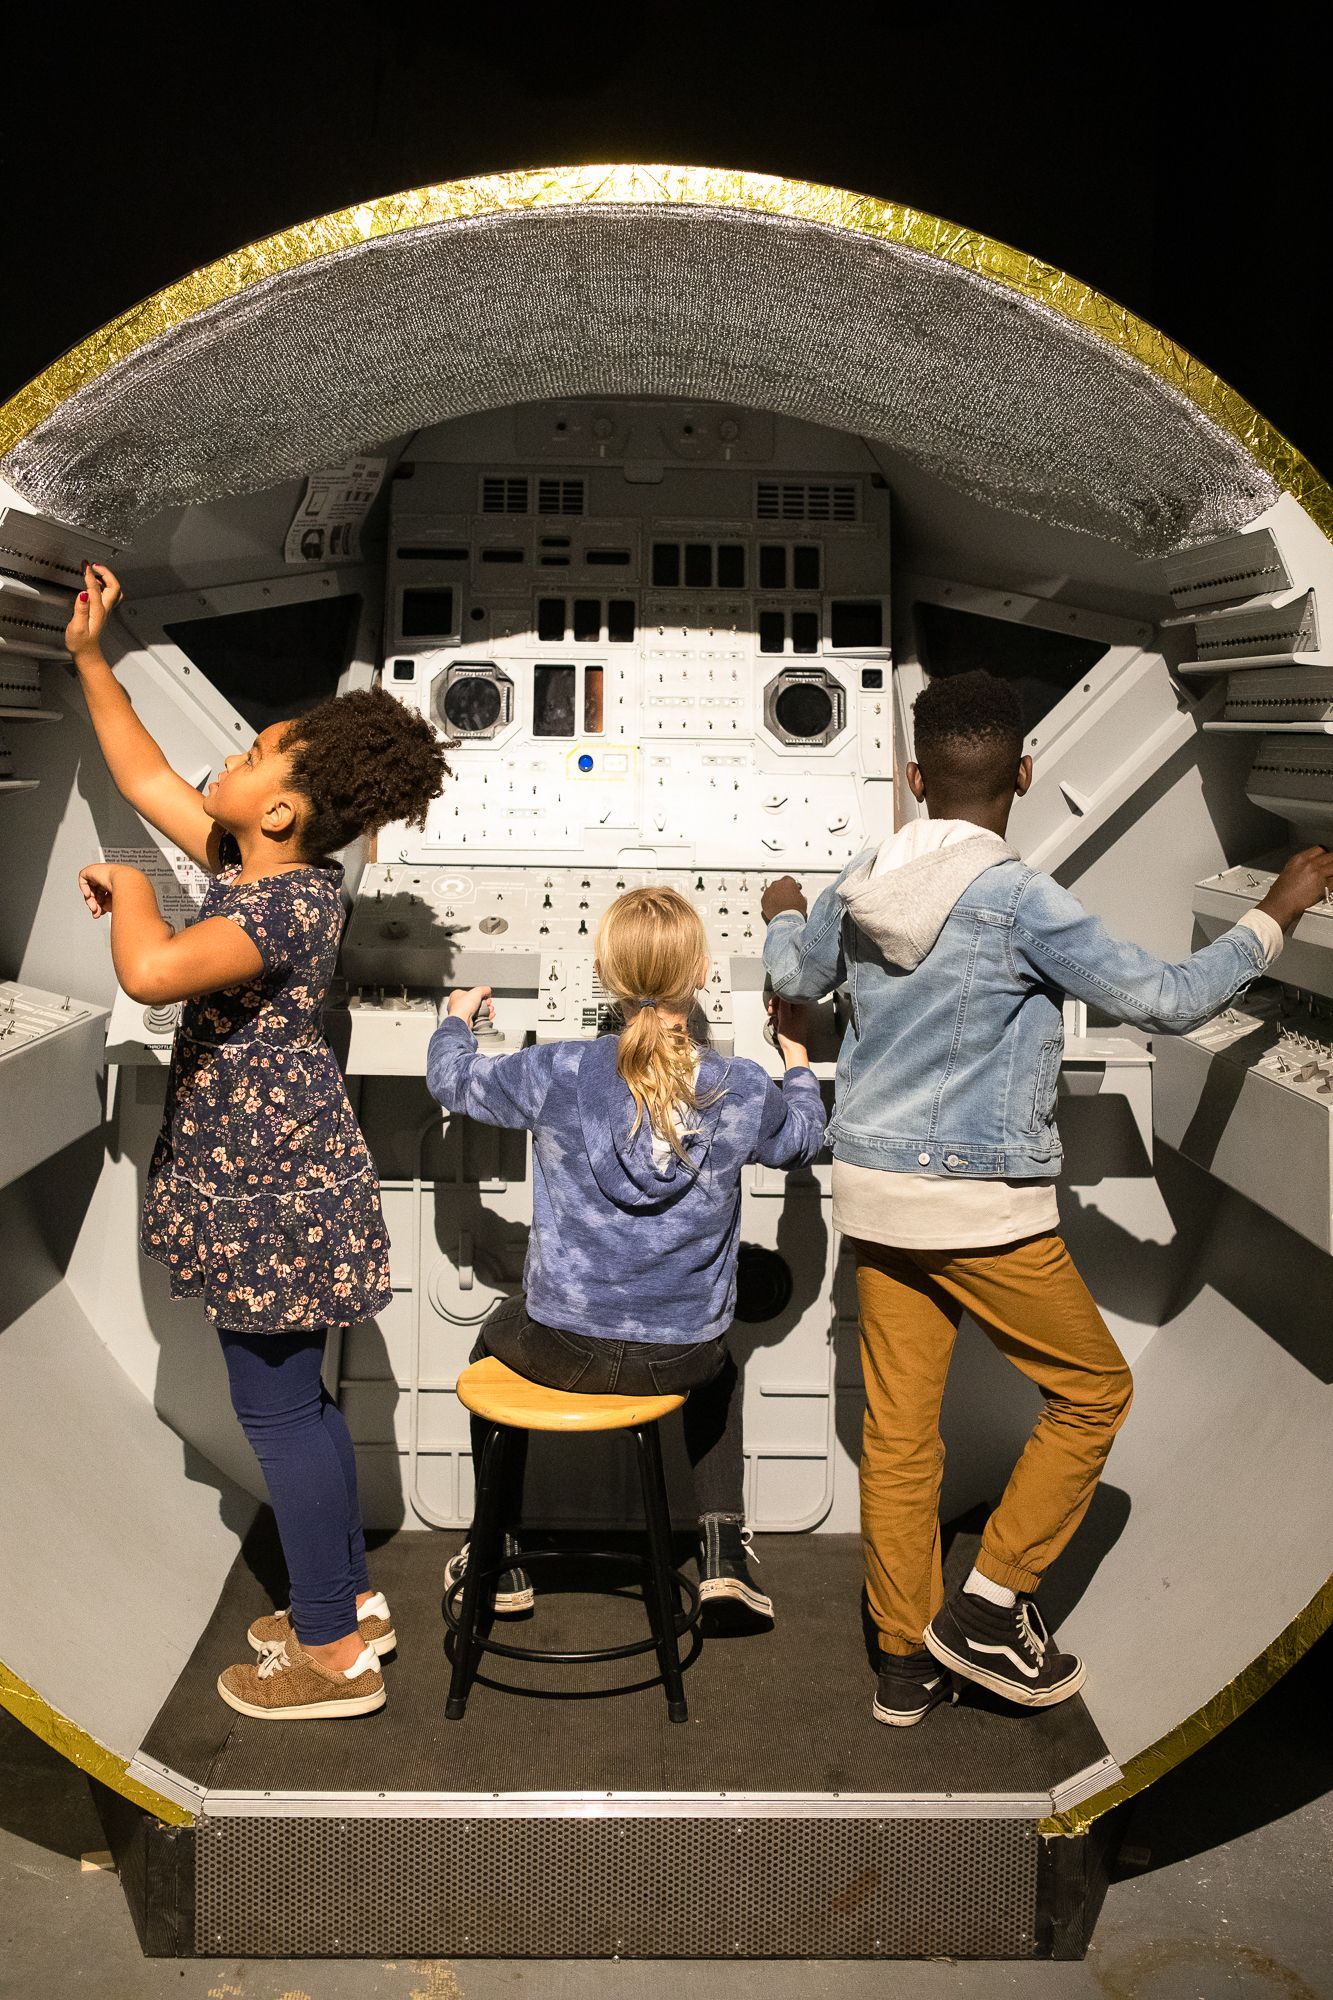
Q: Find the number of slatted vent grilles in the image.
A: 3